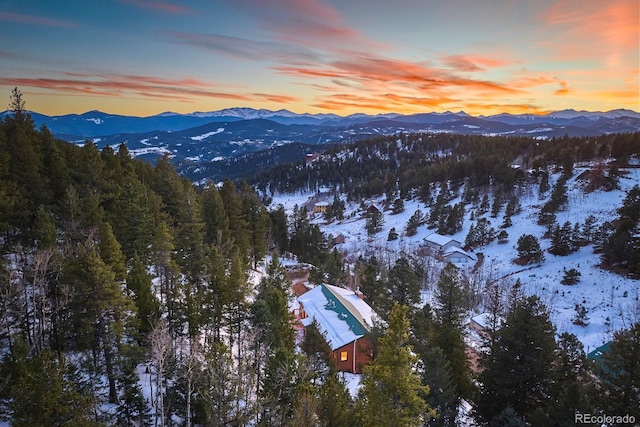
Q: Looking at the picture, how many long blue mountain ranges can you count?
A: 1